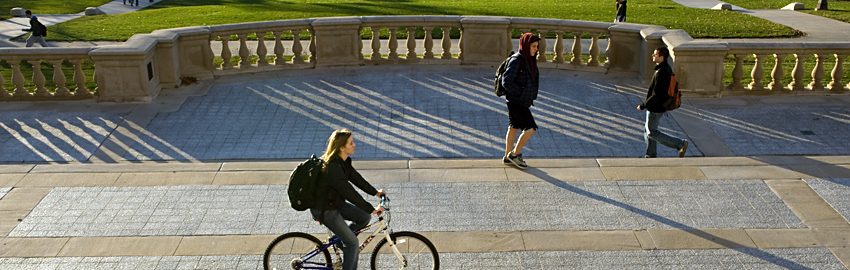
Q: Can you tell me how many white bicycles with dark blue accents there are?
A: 1